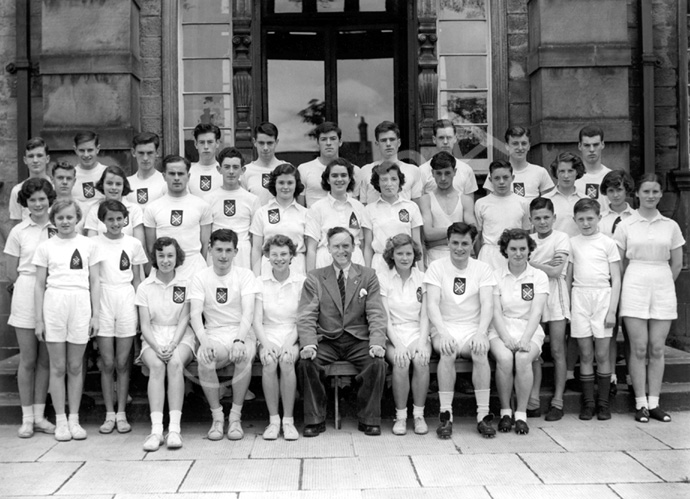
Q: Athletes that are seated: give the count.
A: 6